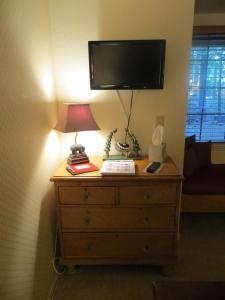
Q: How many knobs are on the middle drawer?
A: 2